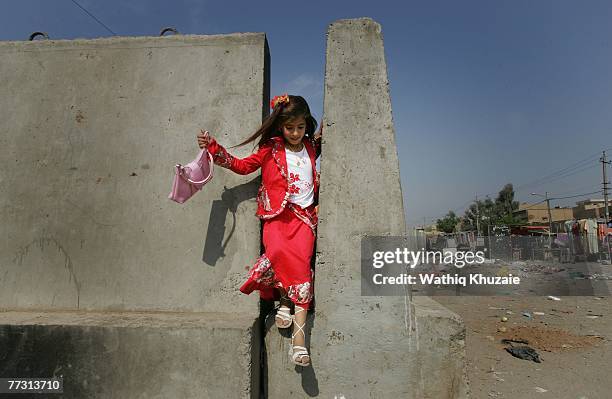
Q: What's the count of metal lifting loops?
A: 2